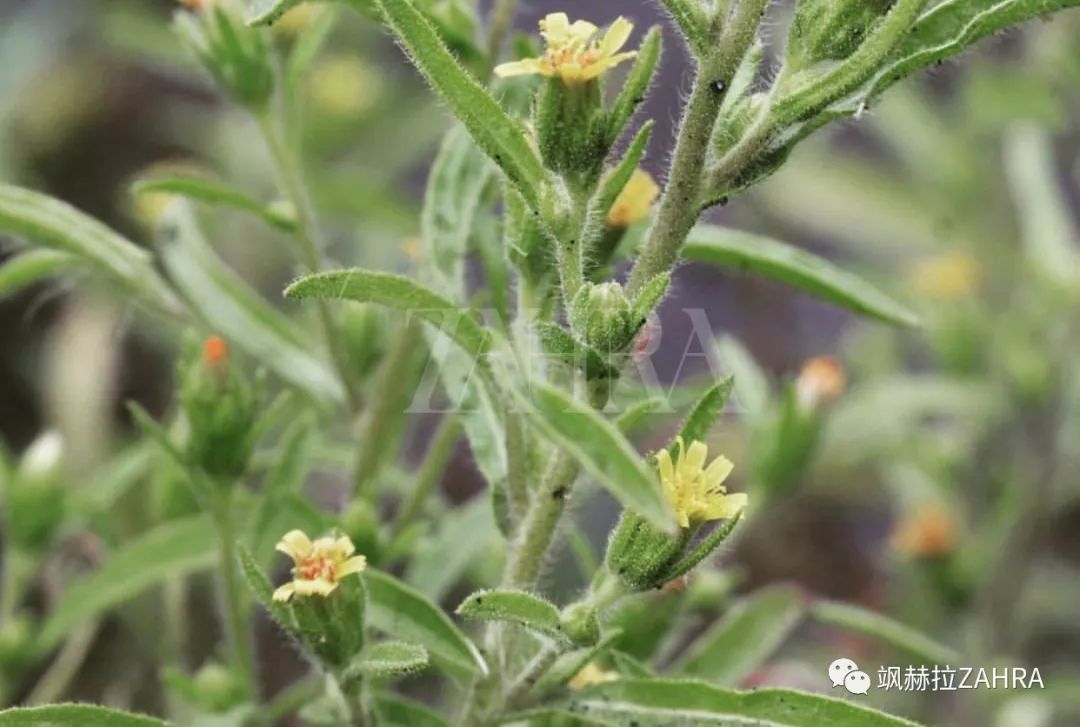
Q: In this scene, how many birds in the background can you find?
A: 0